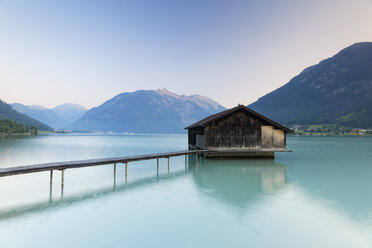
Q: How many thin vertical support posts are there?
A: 8